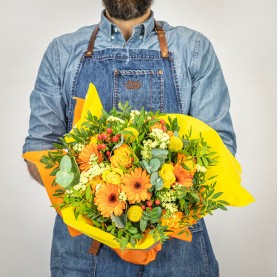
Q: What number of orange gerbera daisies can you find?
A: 4